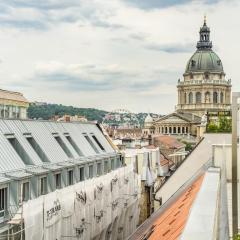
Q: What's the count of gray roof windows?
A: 6